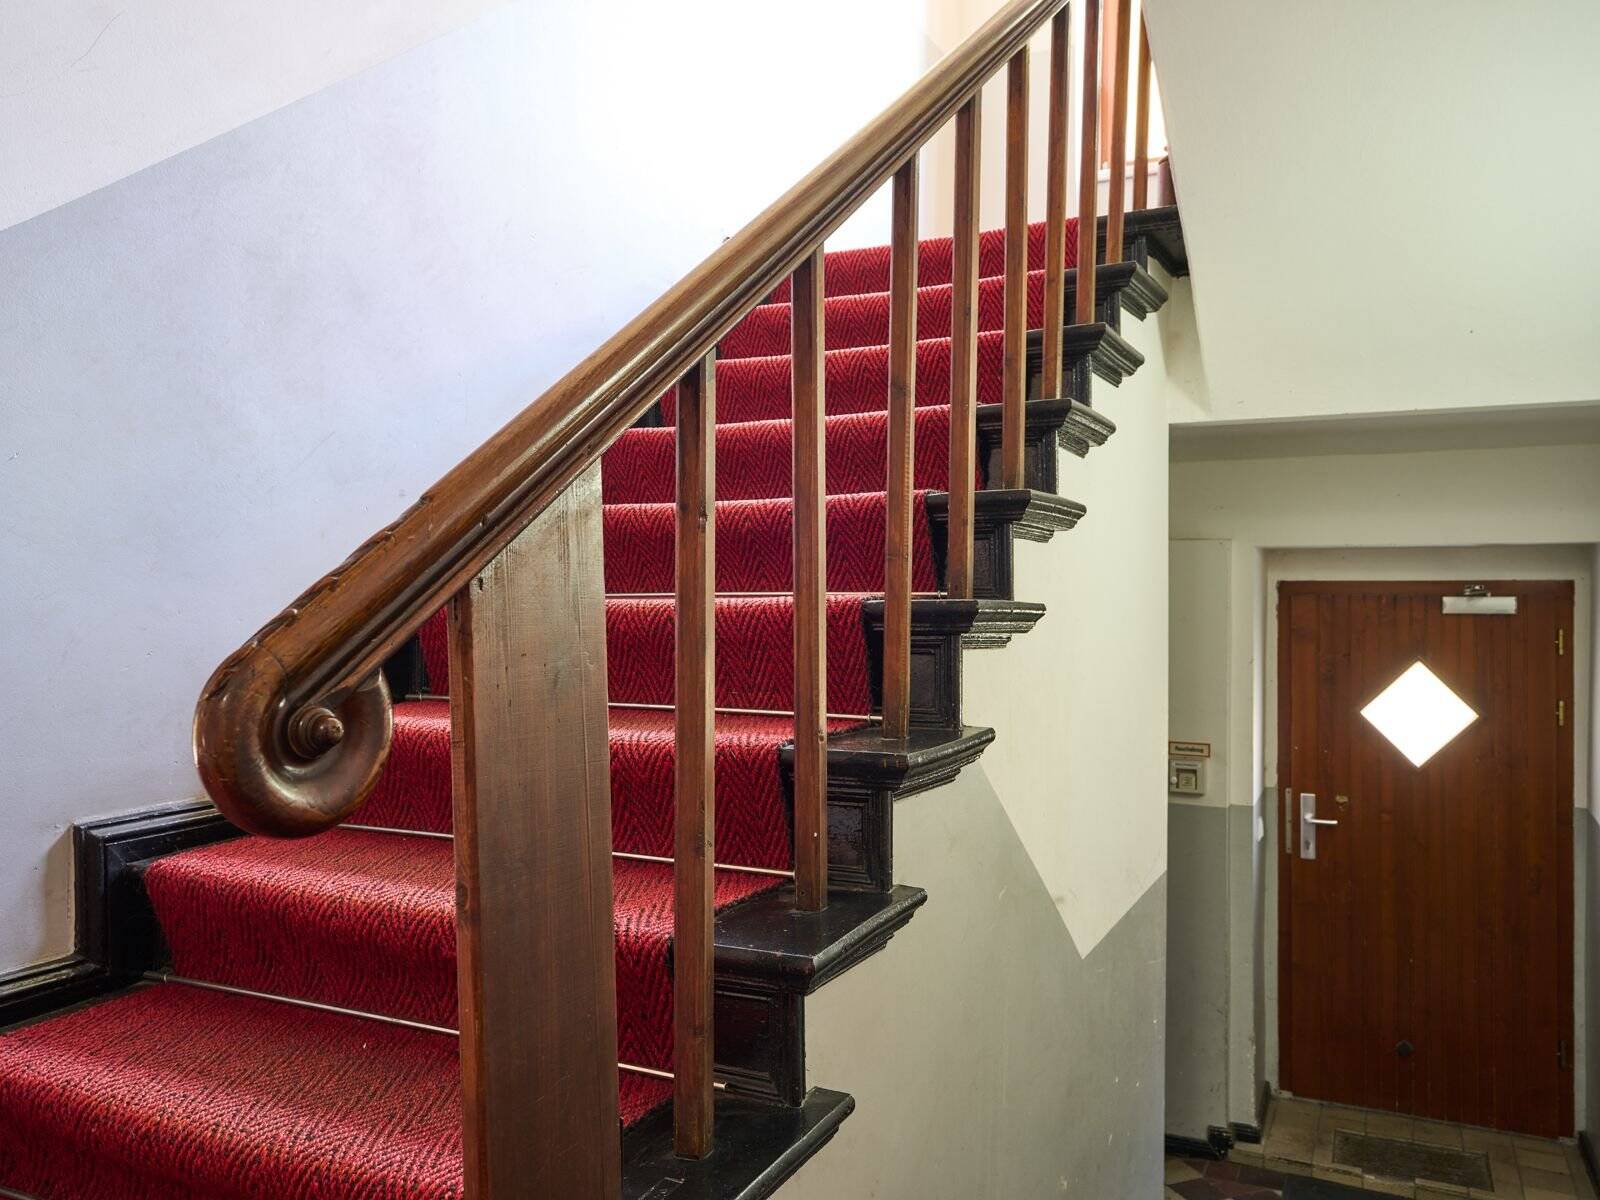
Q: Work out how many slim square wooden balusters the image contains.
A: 9